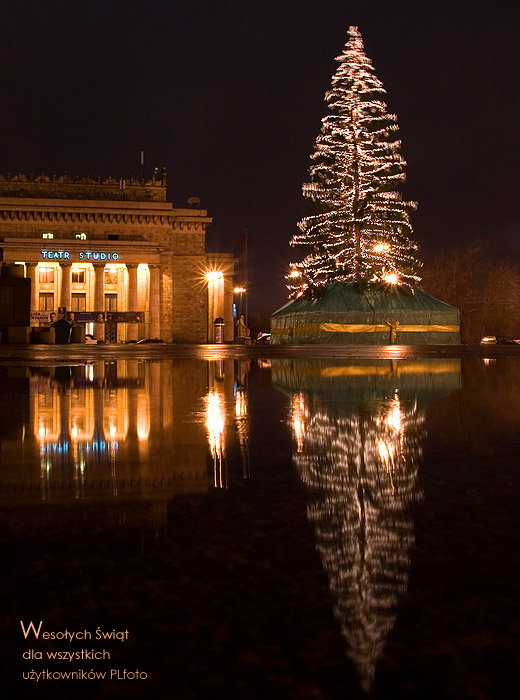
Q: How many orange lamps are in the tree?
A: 3